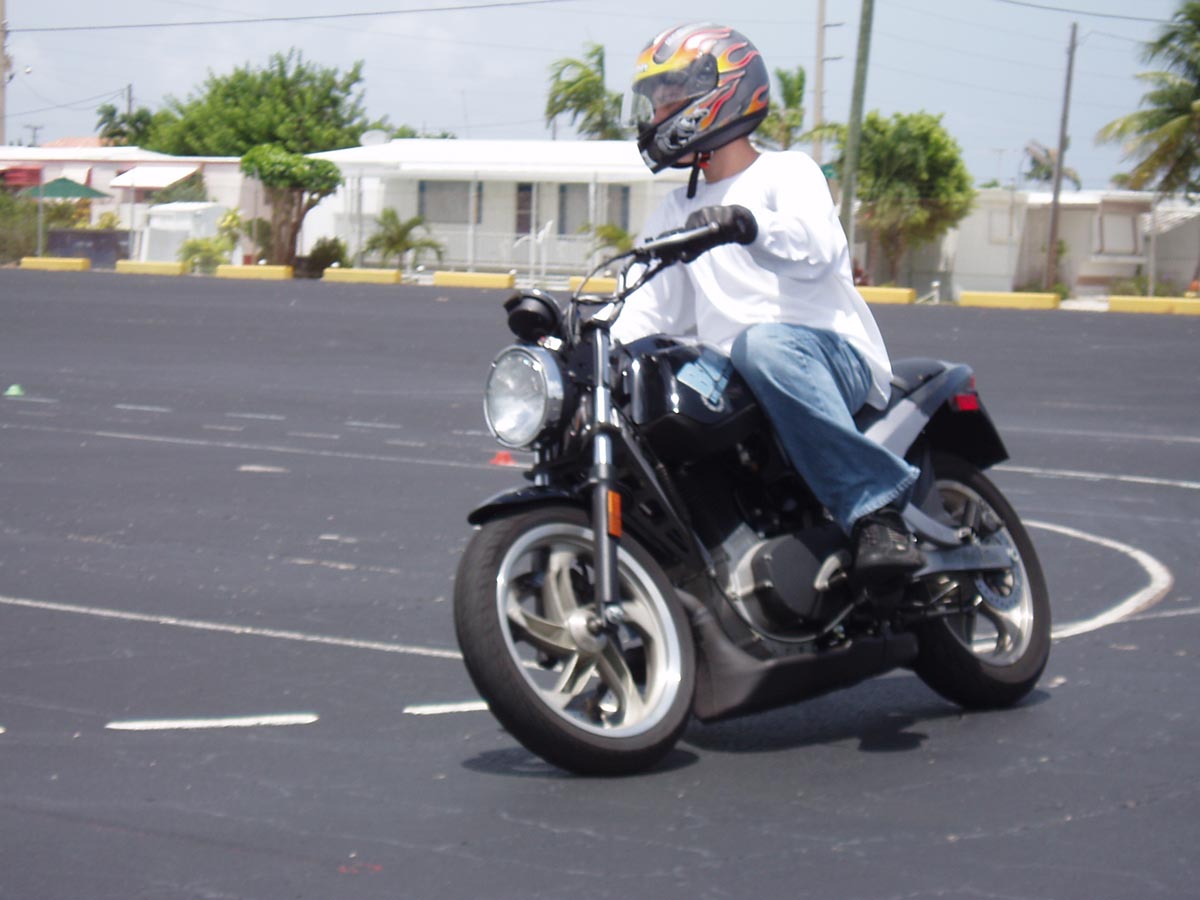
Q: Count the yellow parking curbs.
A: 9